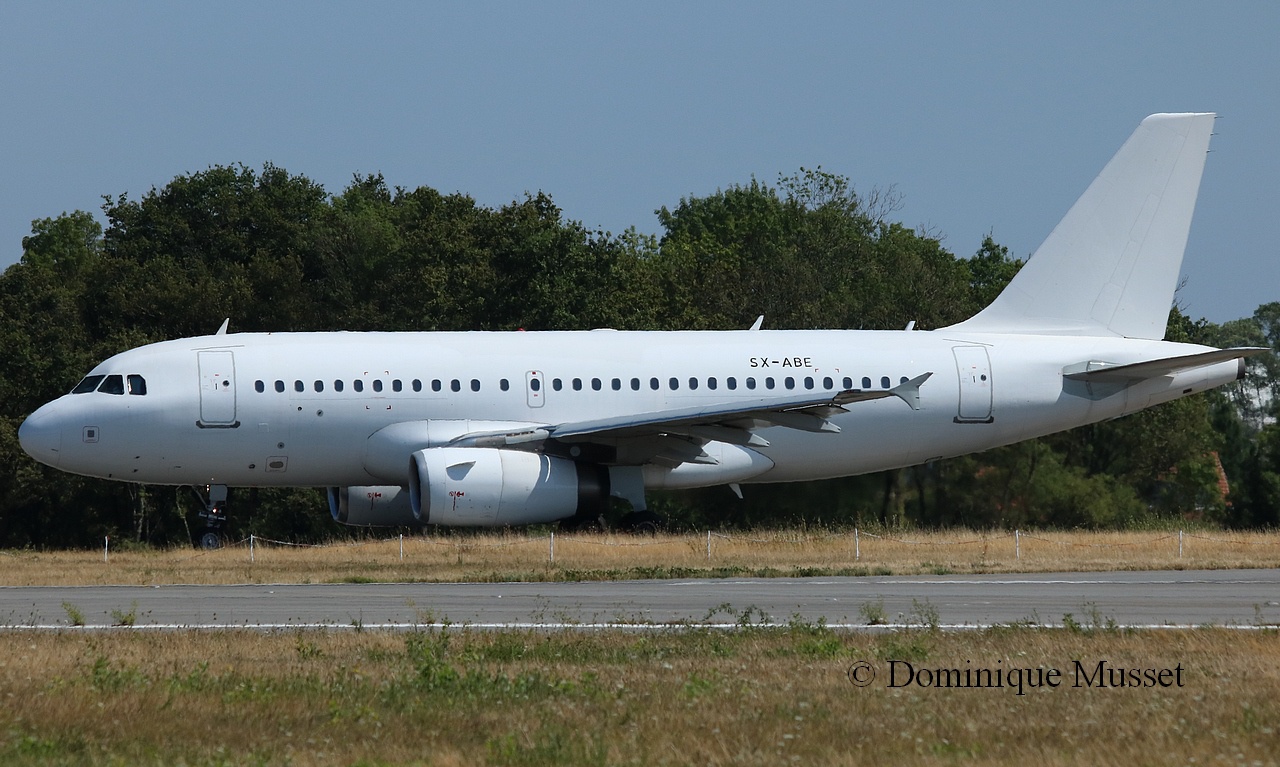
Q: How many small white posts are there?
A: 8